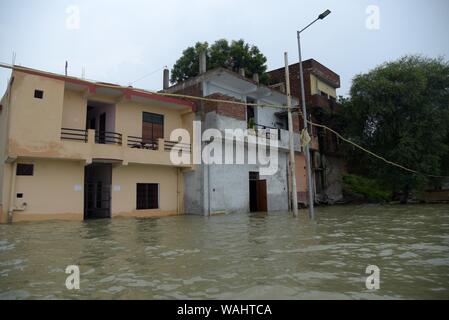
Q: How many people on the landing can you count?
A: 0